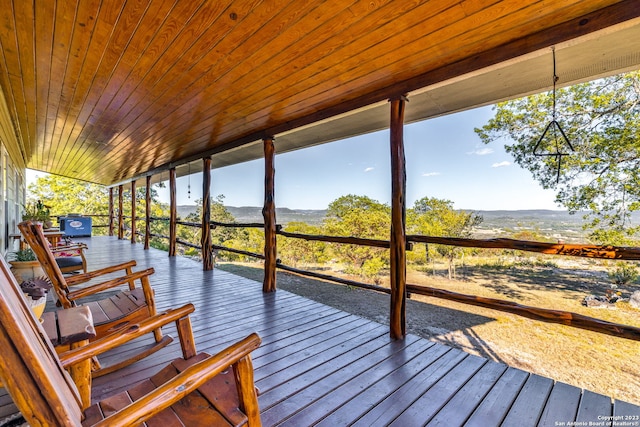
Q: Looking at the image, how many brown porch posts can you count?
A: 8